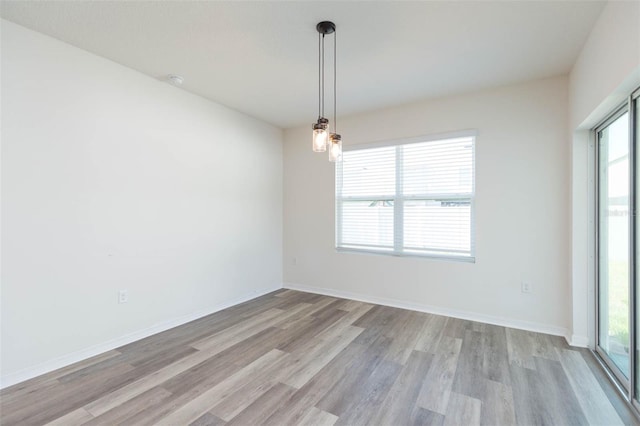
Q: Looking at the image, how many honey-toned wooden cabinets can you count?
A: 0